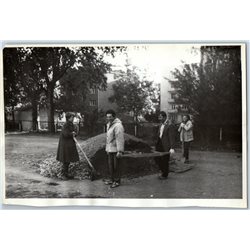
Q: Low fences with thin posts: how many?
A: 1